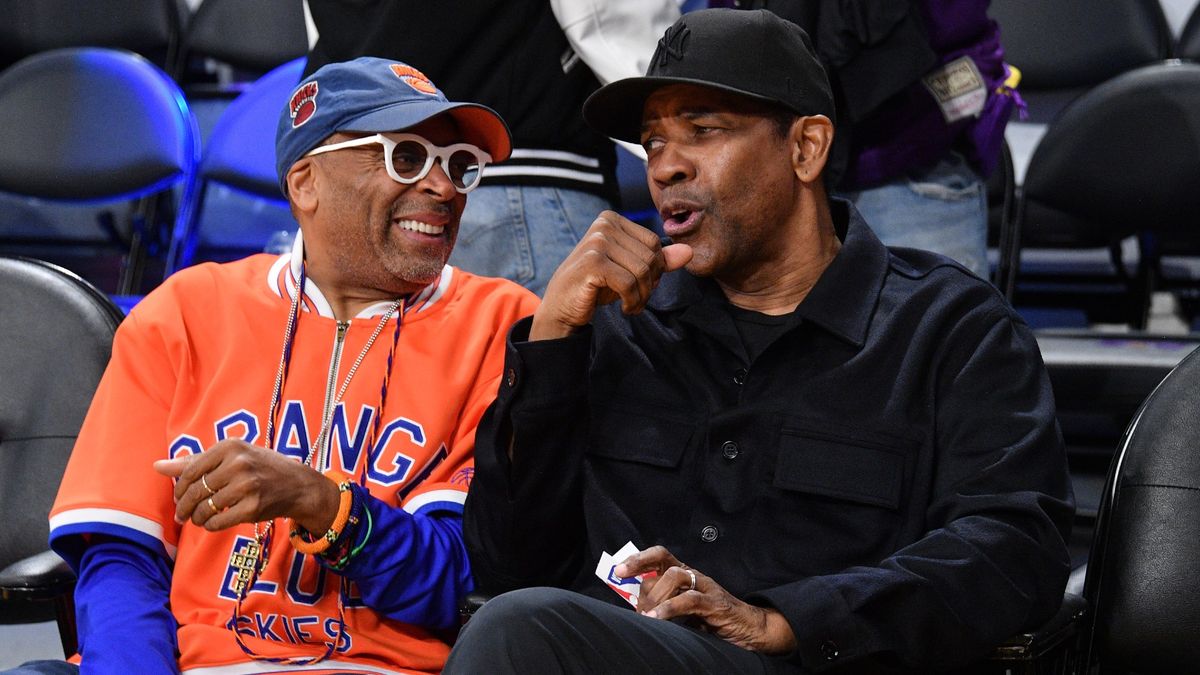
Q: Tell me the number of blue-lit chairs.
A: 2